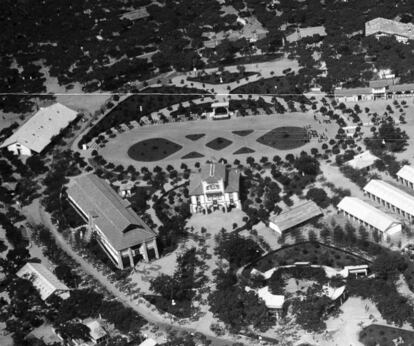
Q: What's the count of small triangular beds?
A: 4